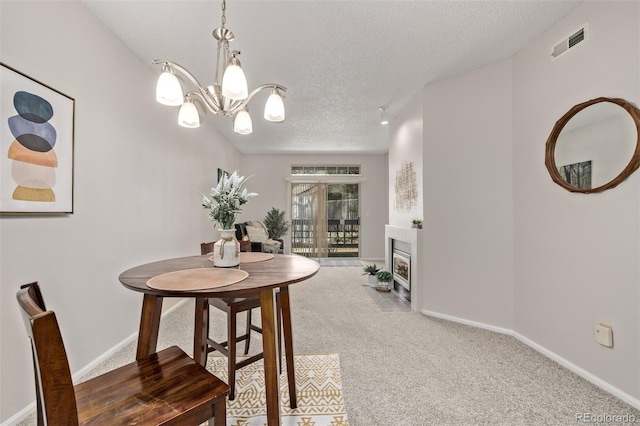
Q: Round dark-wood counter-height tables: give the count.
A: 1